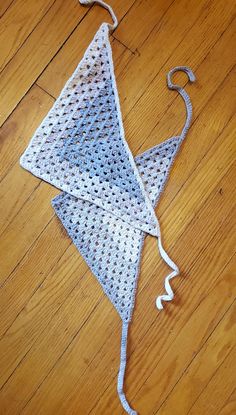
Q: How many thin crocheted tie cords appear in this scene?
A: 4